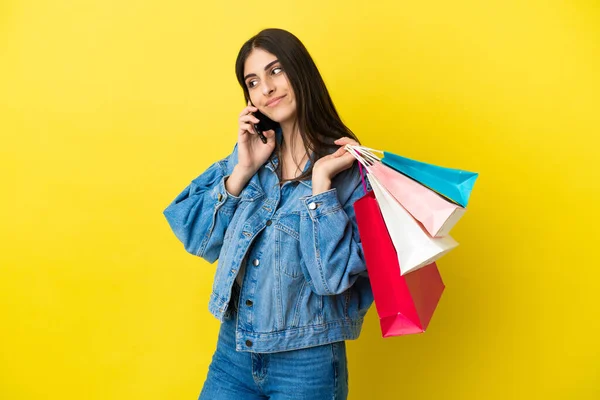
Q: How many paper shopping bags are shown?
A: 4